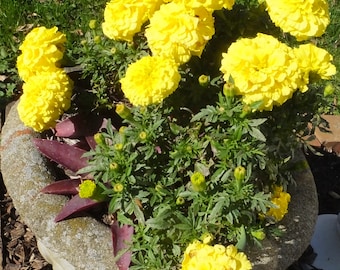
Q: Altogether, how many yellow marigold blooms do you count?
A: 11